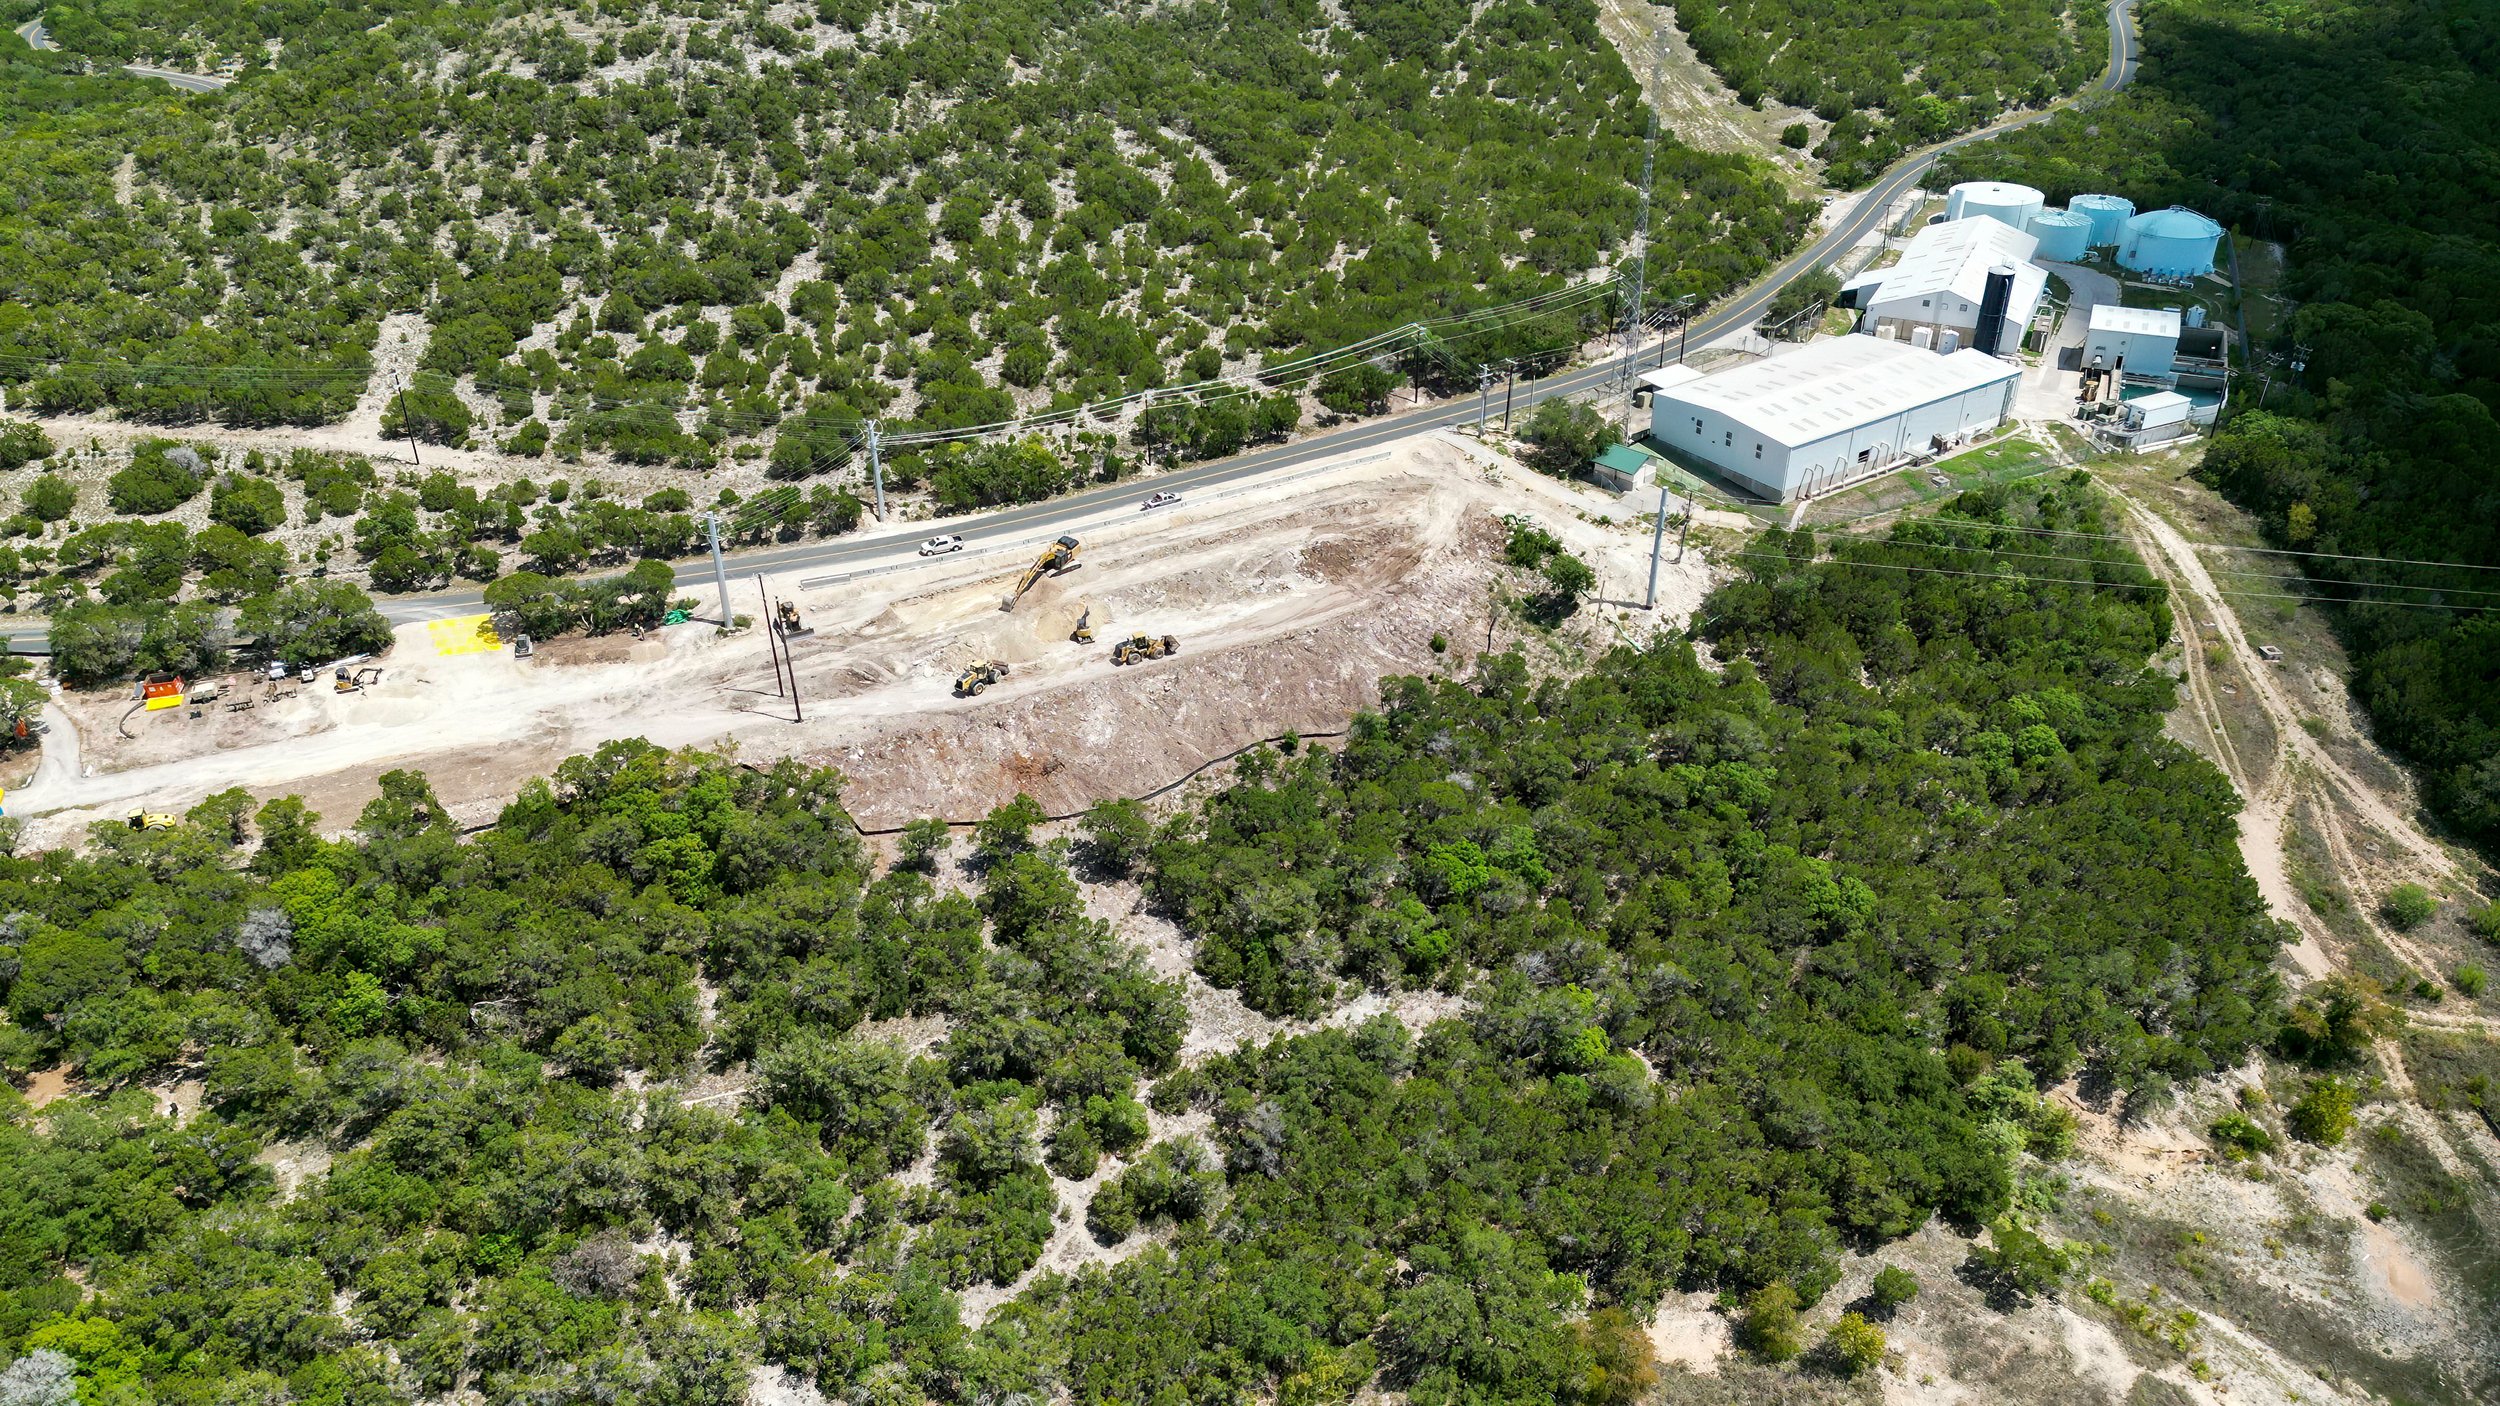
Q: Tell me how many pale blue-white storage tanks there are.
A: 4